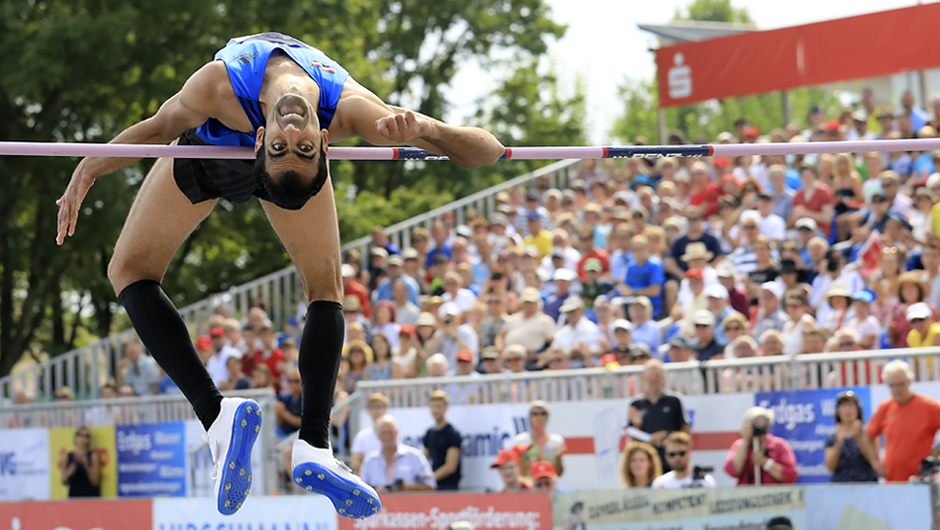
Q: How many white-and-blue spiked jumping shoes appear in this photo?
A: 2